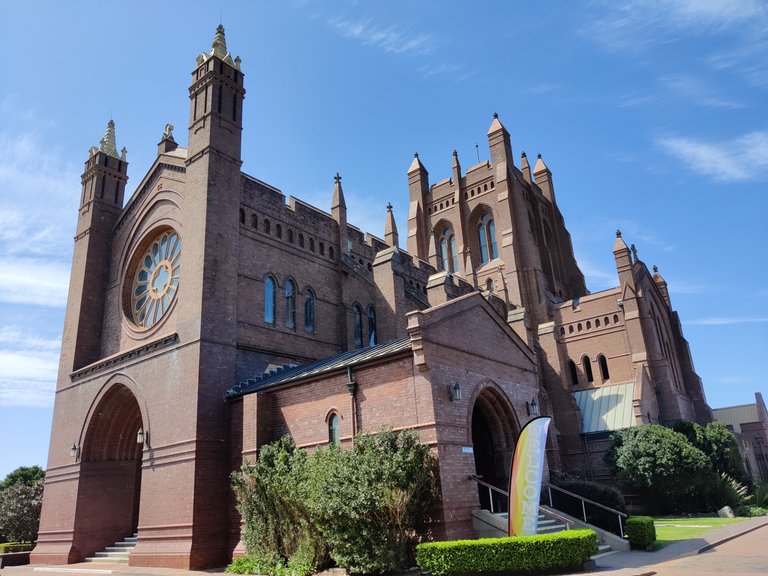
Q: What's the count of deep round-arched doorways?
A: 2